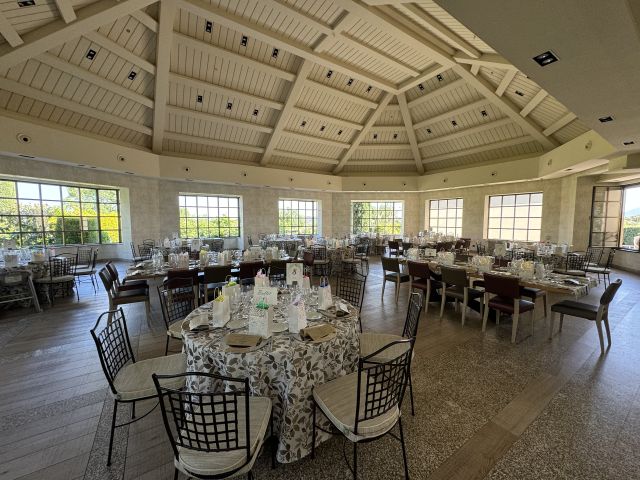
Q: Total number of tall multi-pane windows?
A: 7